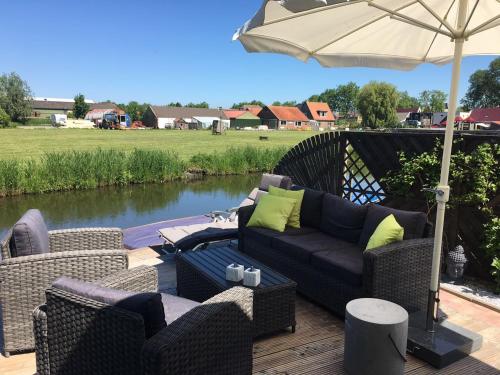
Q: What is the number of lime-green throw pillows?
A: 3